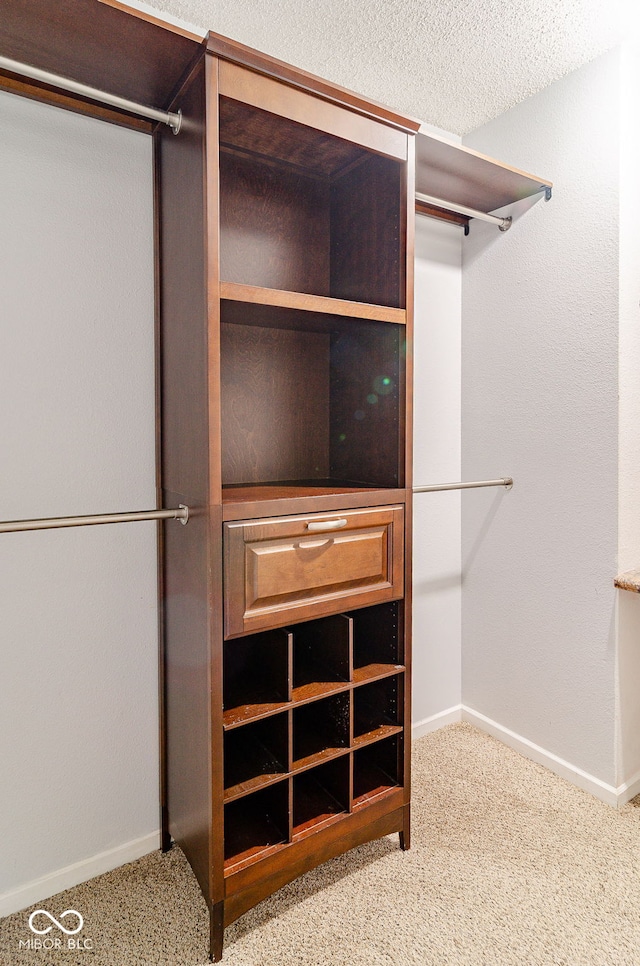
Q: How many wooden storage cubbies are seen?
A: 9